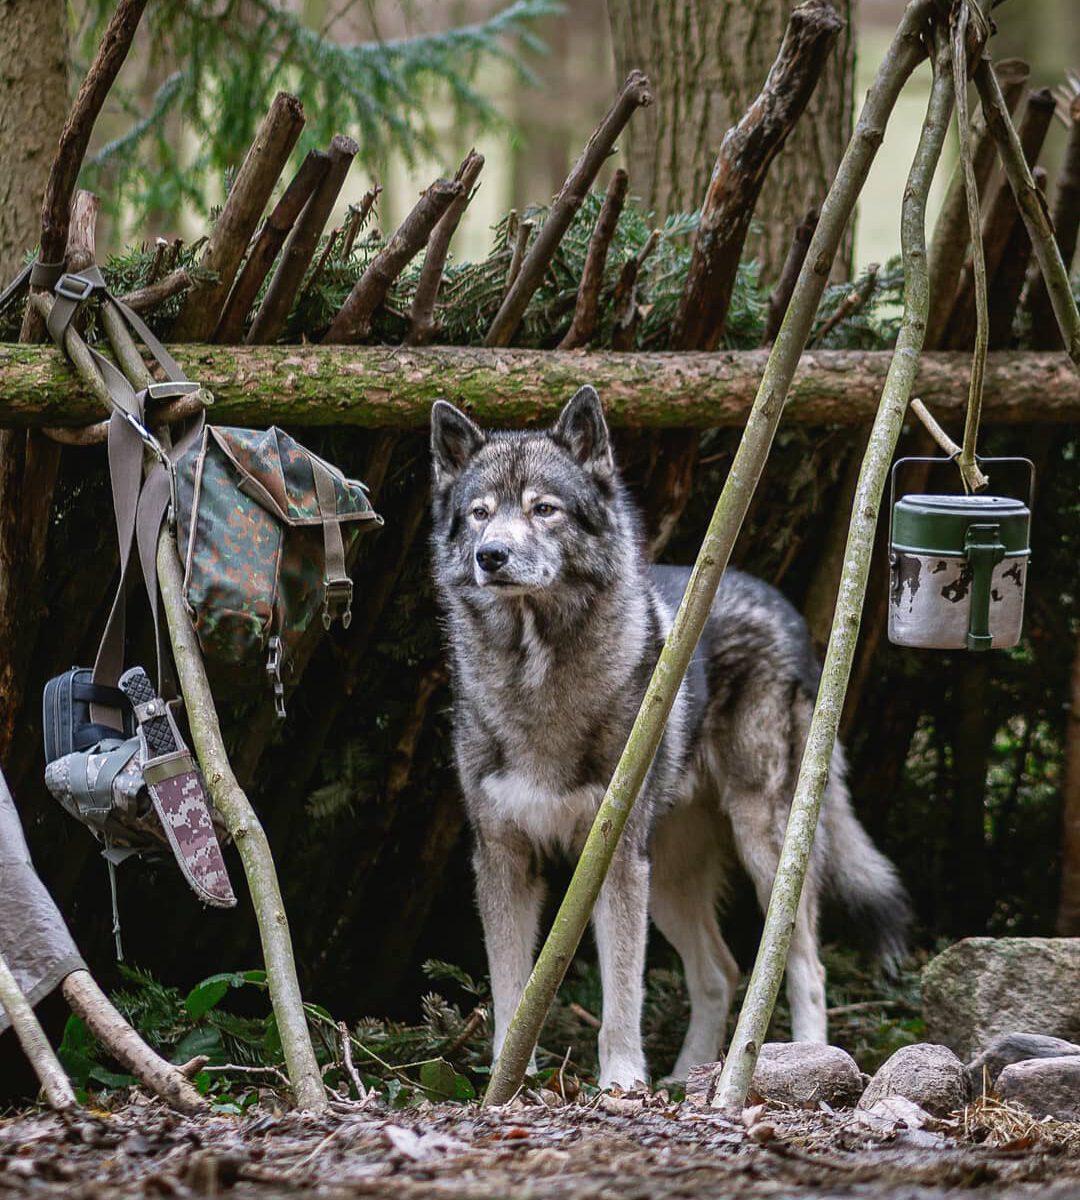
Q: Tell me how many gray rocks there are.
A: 5